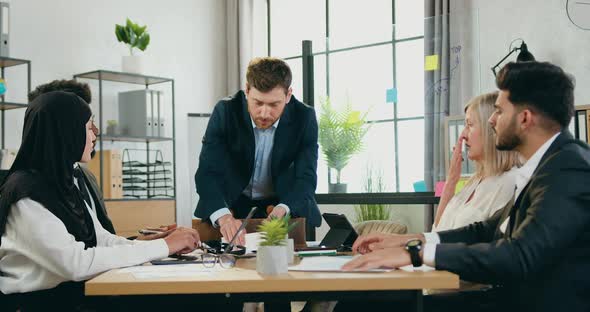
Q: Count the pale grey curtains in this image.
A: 2